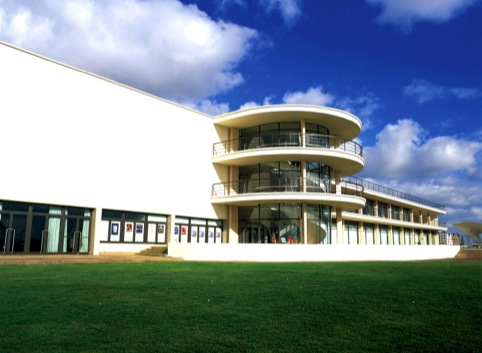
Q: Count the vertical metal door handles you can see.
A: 6